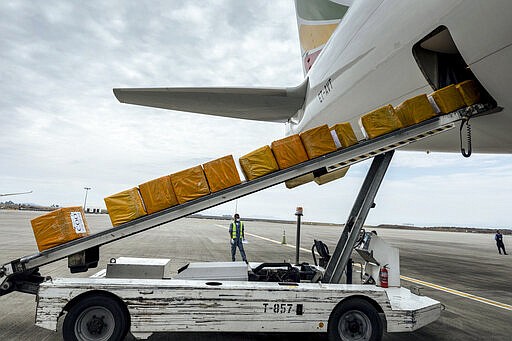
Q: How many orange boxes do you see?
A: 13